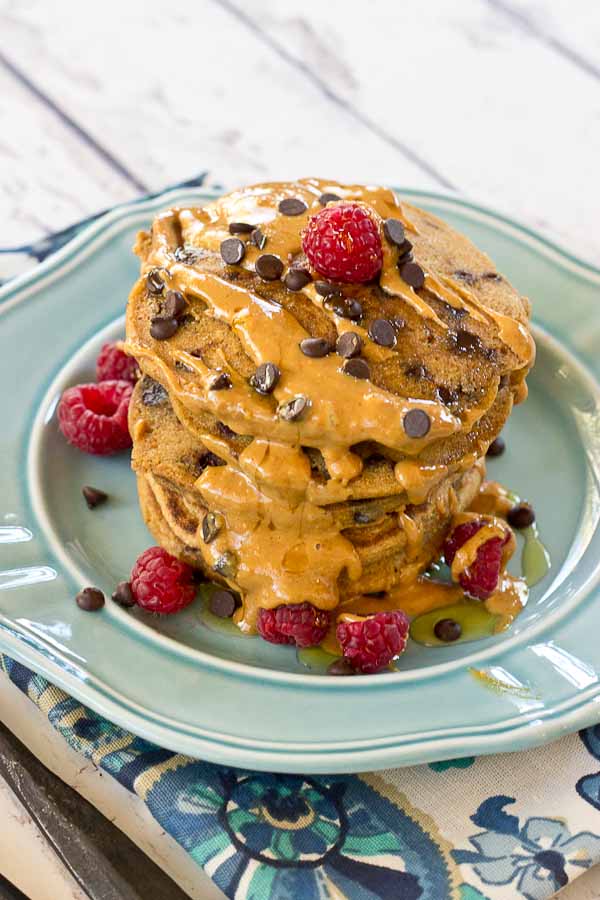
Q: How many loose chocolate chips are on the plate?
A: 8